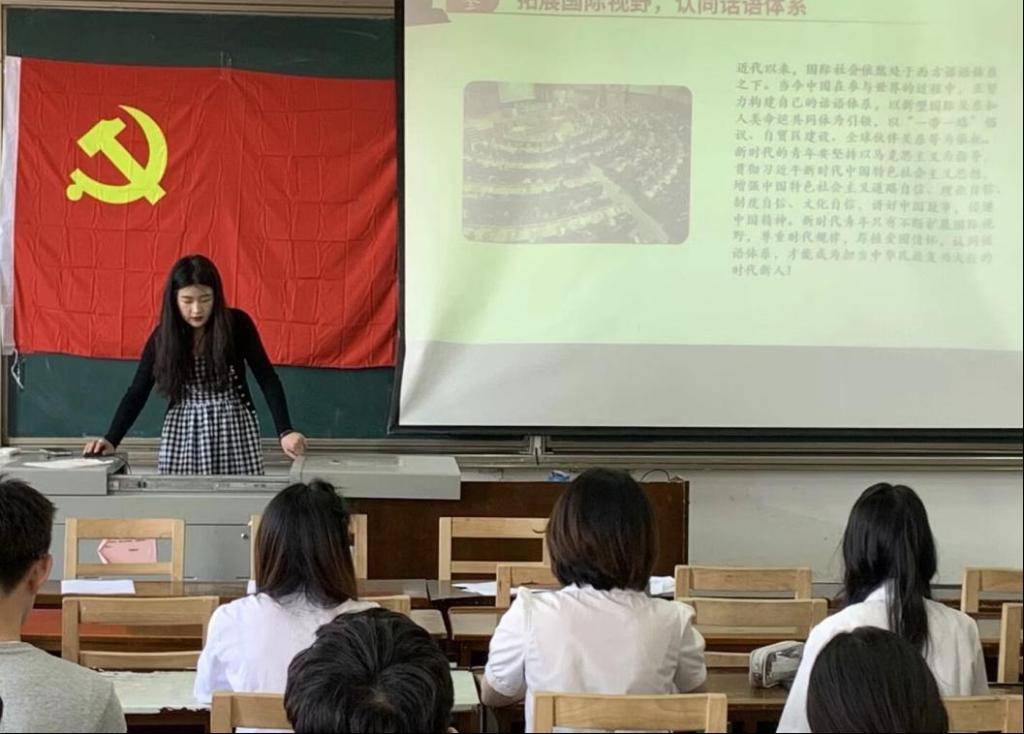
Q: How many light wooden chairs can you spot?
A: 13